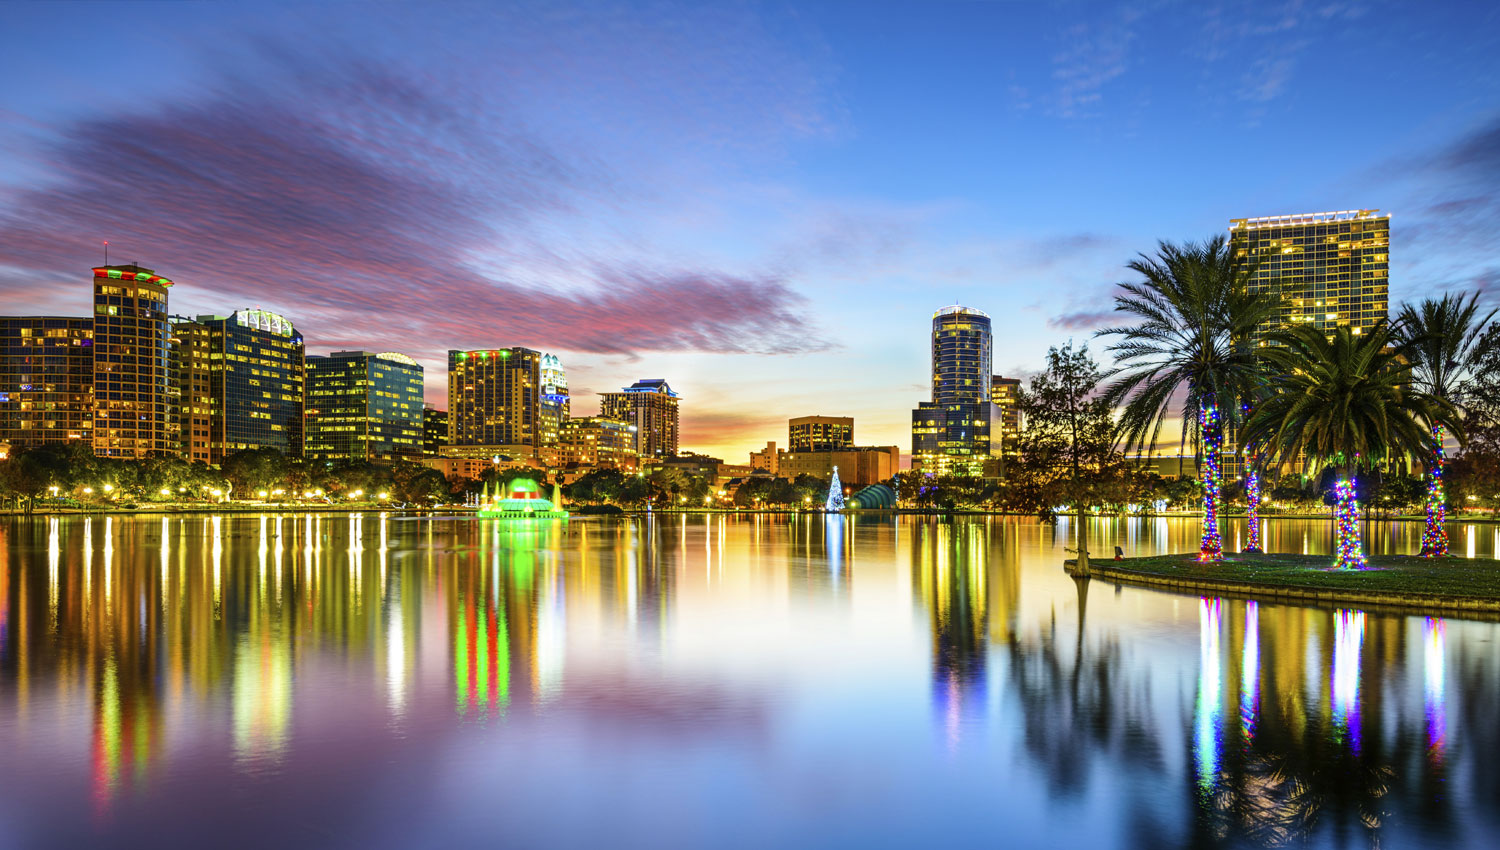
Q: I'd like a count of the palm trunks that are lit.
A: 4